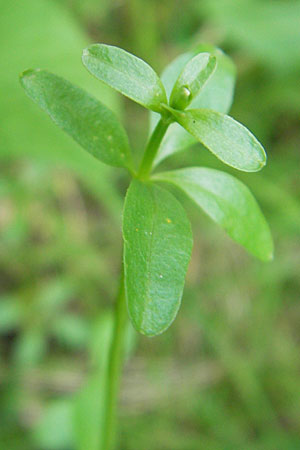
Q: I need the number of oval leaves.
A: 7